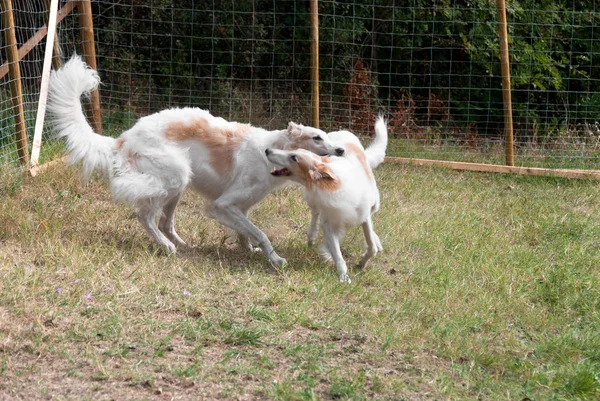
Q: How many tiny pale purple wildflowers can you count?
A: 3